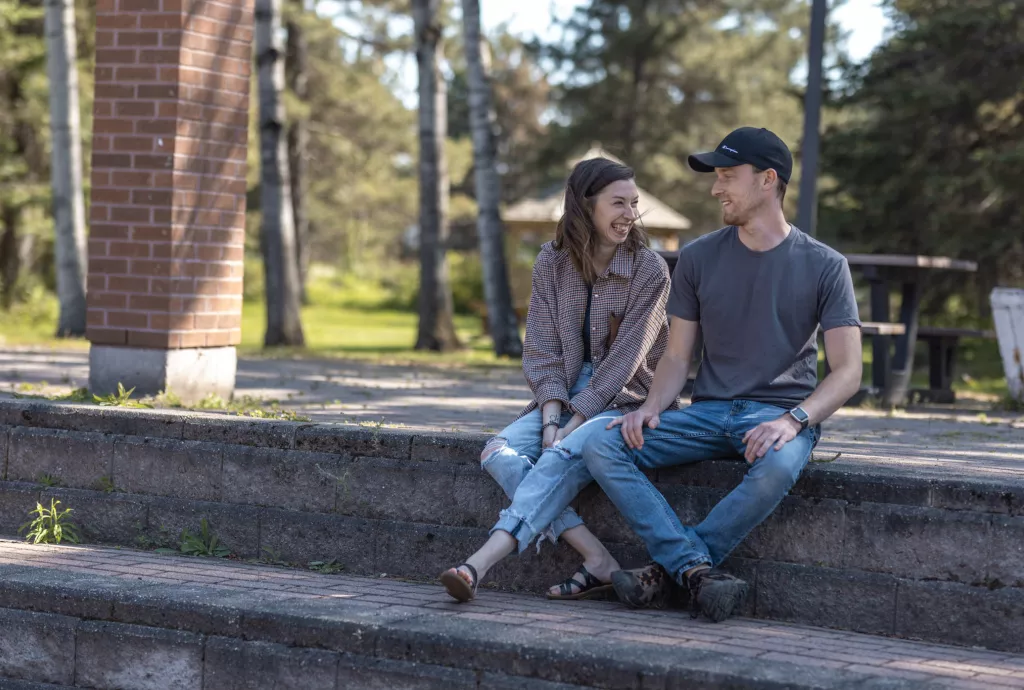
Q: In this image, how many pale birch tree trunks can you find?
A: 4